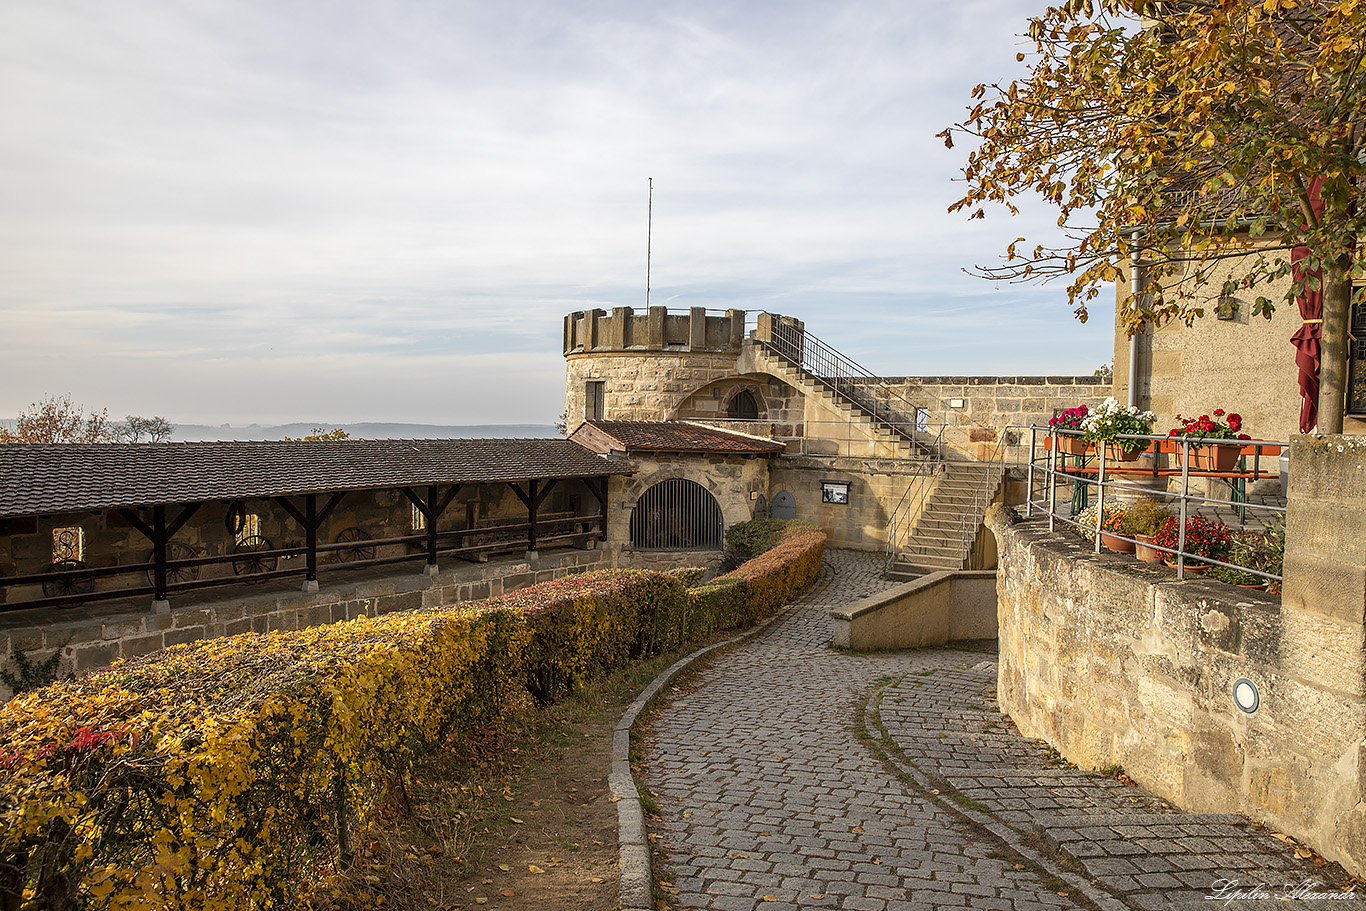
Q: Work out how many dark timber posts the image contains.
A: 5